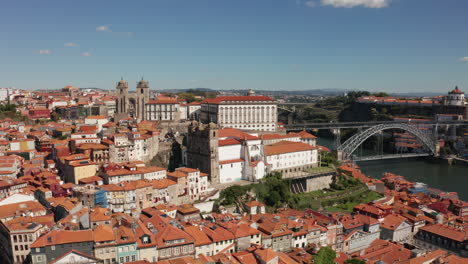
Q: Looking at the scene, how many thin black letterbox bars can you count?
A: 0